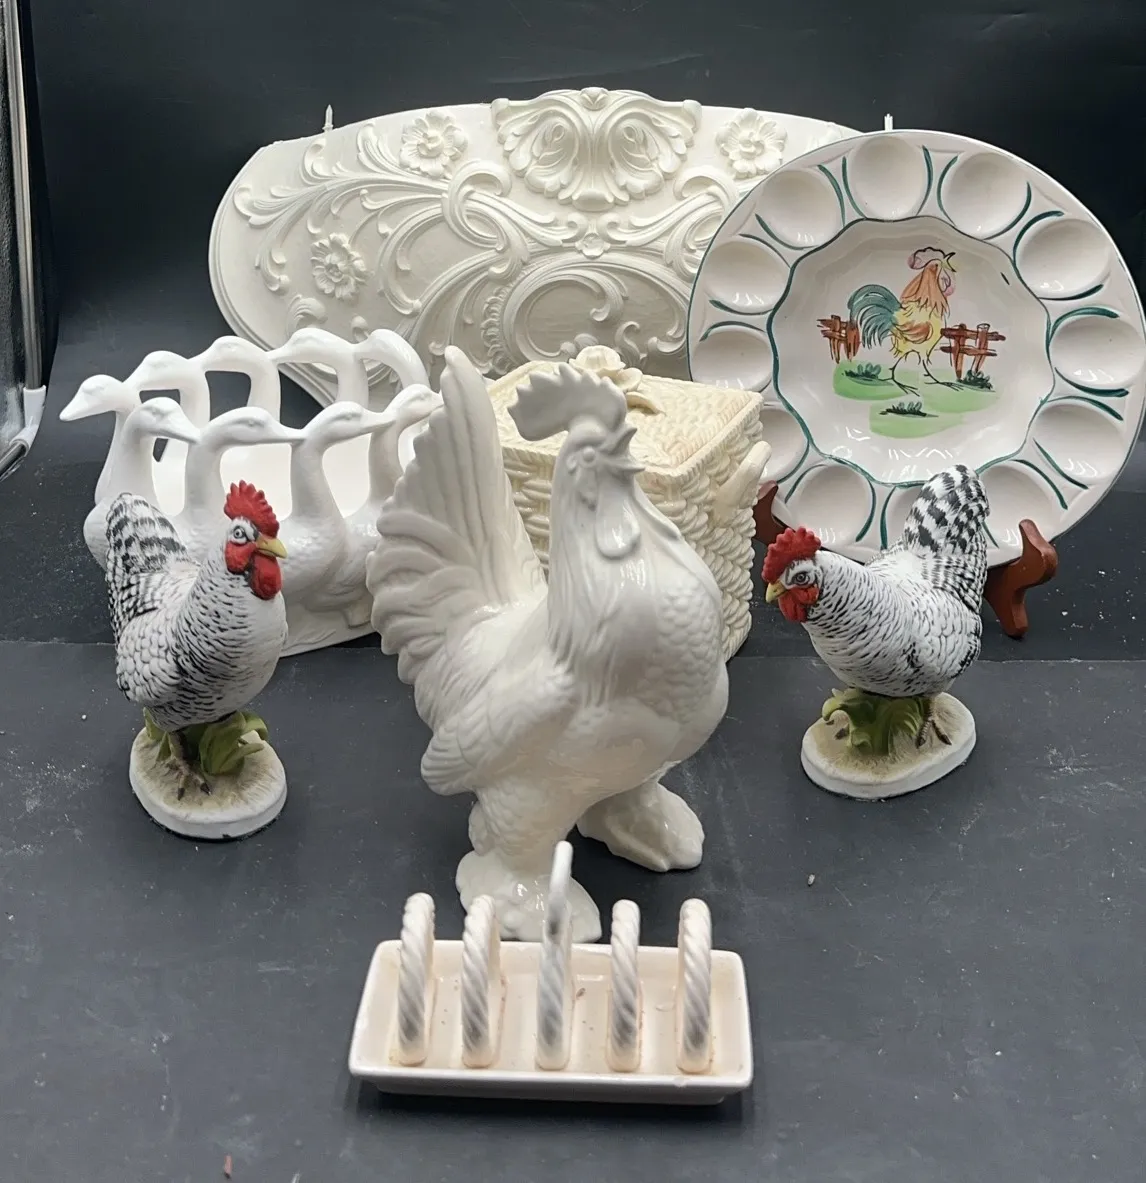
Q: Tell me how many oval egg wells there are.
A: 12